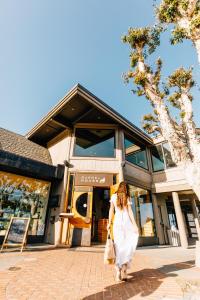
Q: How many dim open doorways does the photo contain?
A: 1